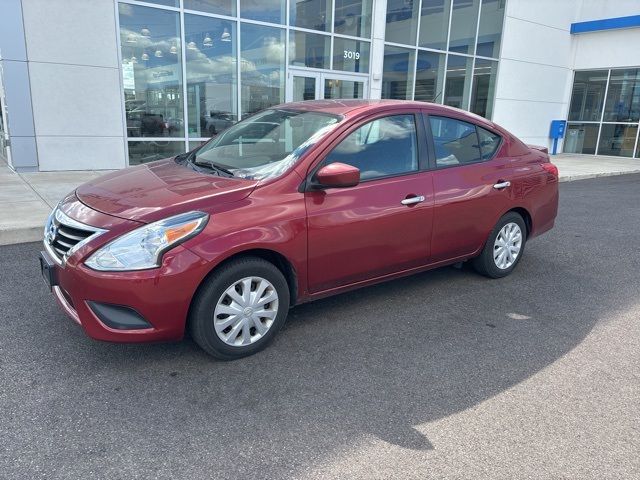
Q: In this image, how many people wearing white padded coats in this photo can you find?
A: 0